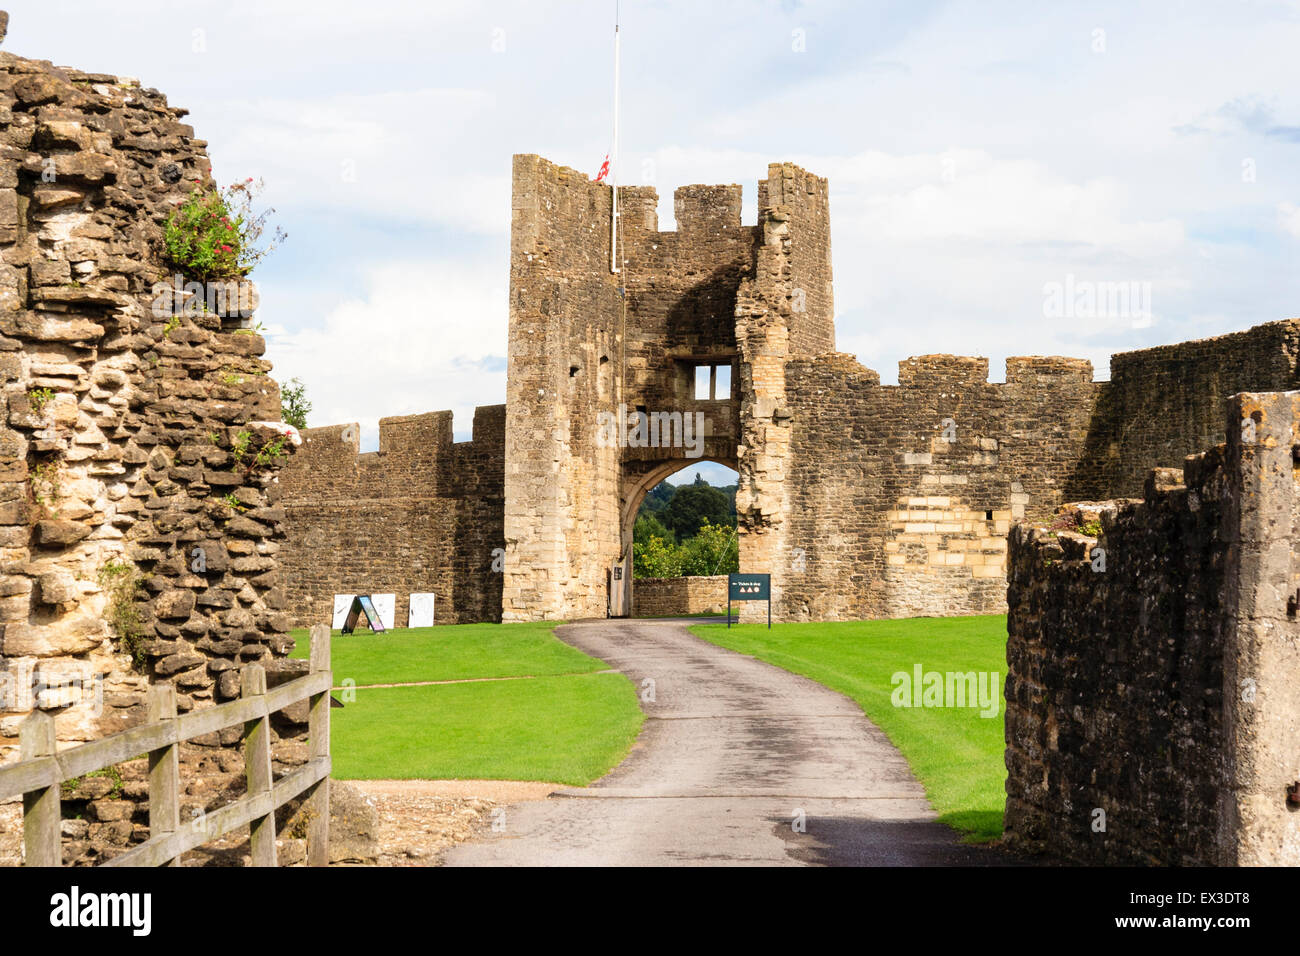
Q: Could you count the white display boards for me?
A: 3